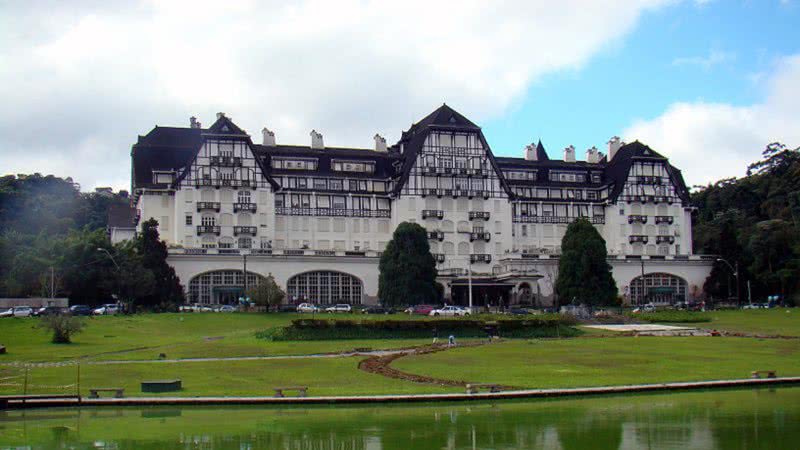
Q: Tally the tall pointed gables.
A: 3